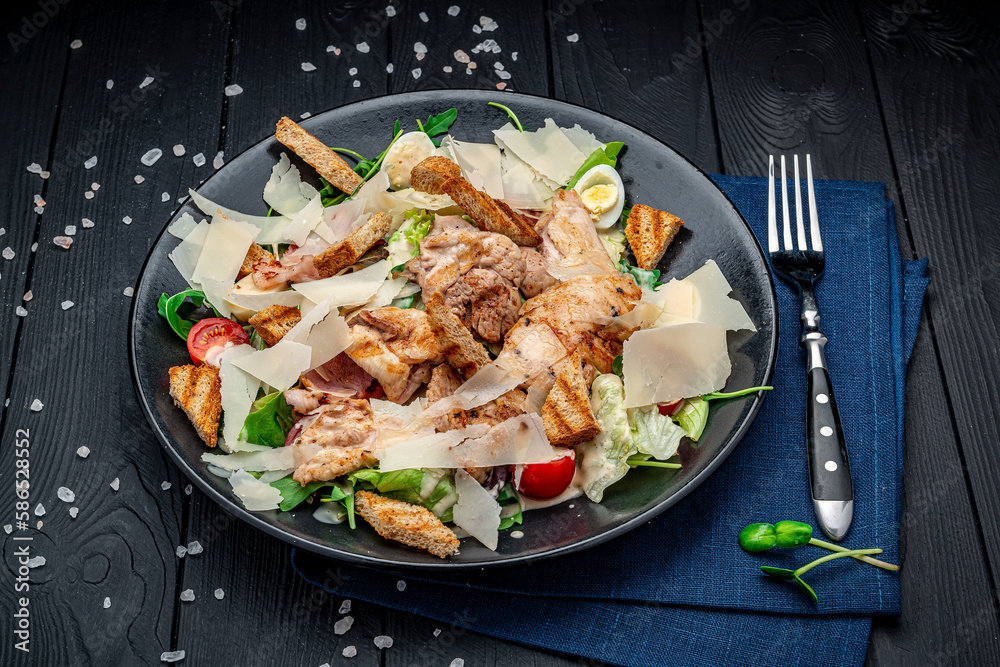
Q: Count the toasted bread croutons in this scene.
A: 11